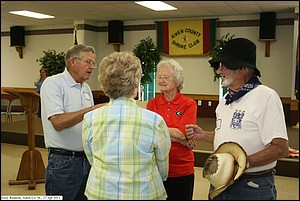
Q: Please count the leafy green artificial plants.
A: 3